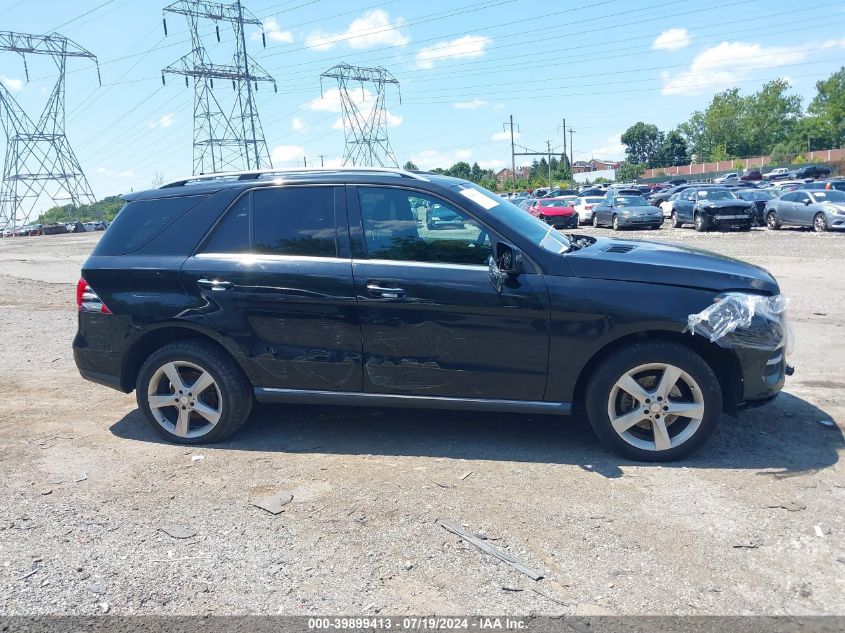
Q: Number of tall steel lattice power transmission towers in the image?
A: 3